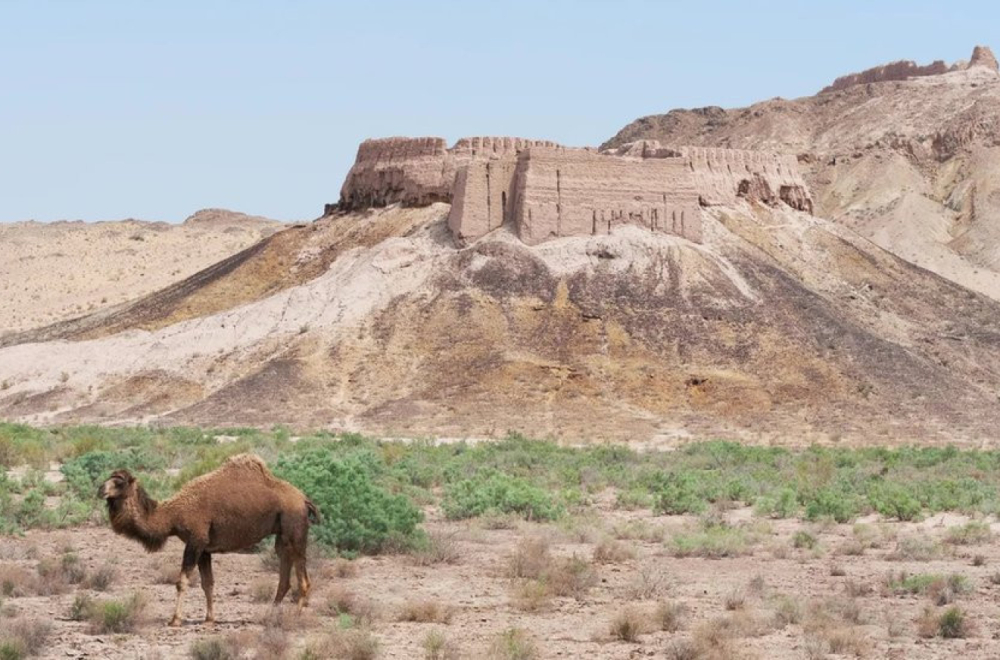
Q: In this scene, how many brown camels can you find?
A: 1